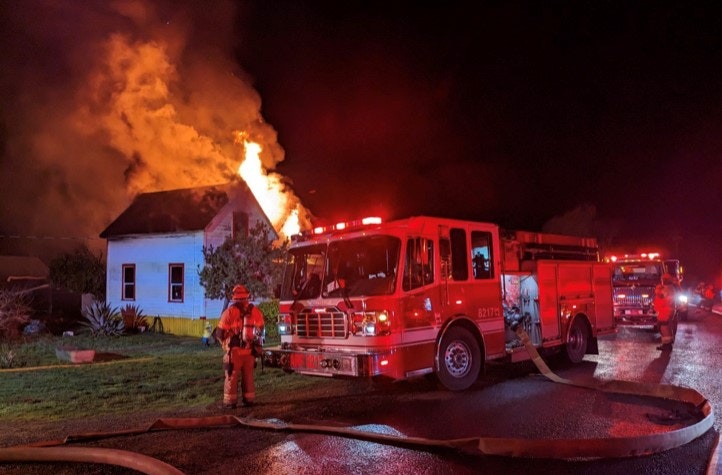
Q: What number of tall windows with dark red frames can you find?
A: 2